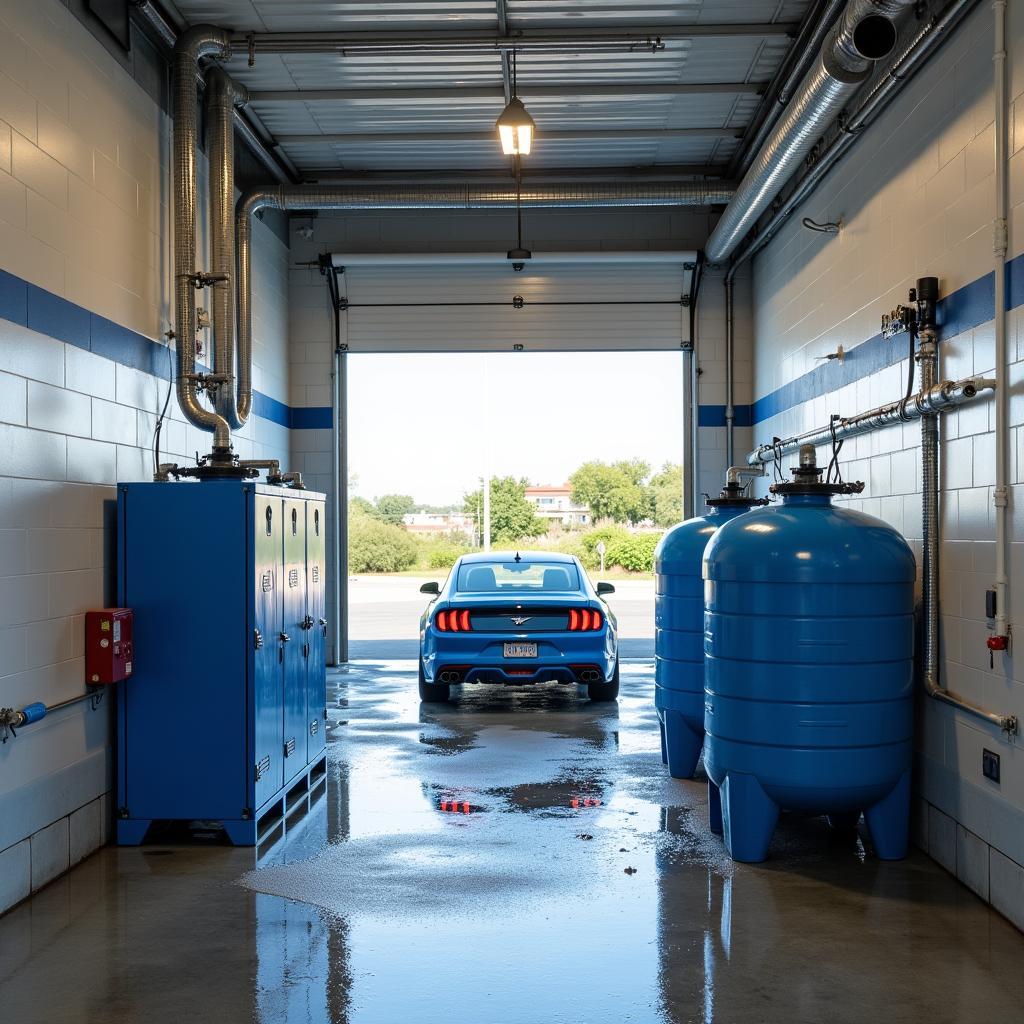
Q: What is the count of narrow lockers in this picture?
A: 3